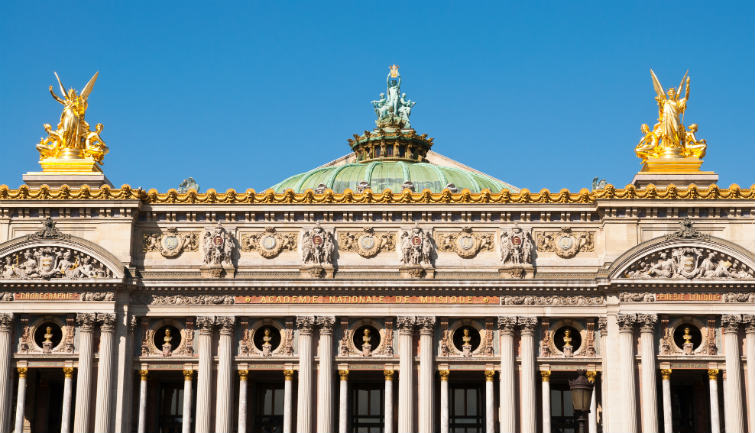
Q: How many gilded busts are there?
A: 7